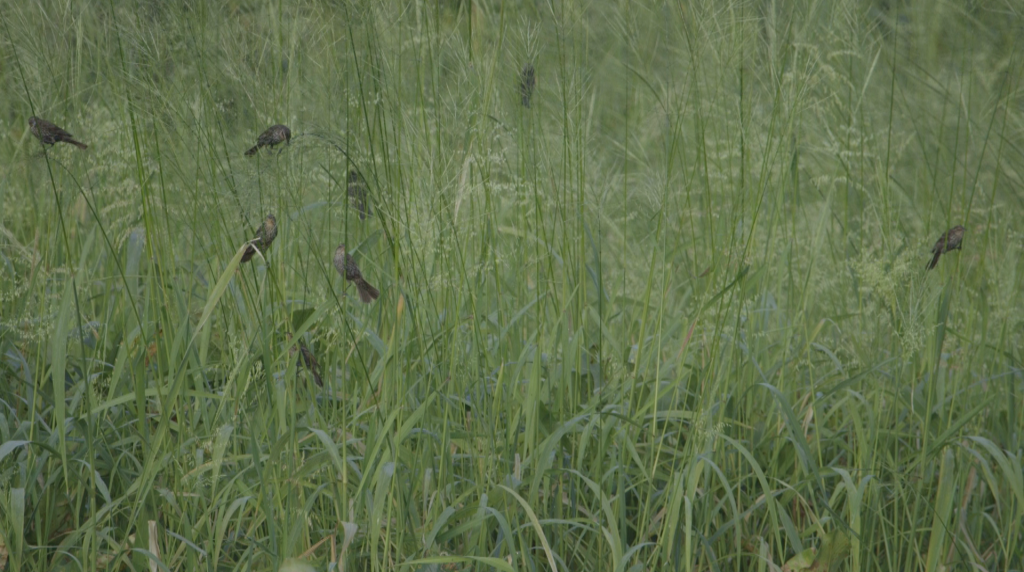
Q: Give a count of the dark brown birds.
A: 8